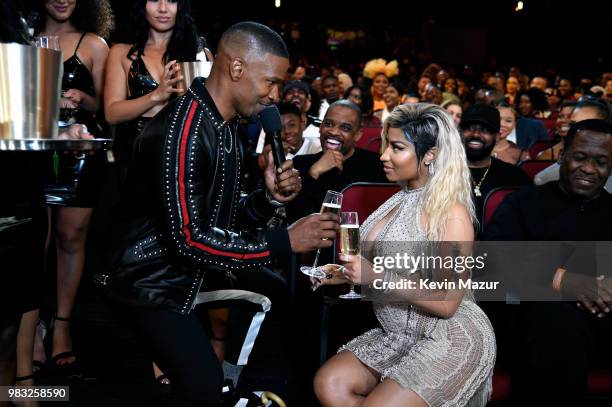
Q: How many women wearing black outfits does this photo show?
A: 2